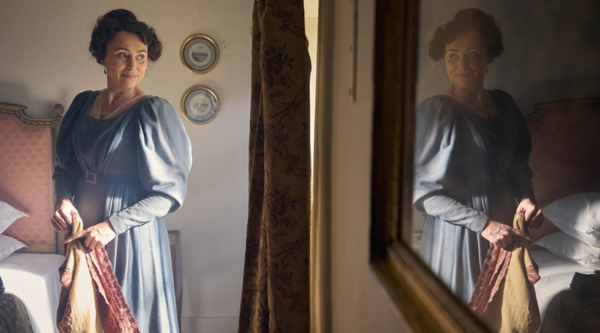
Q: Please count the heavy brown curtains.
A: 1